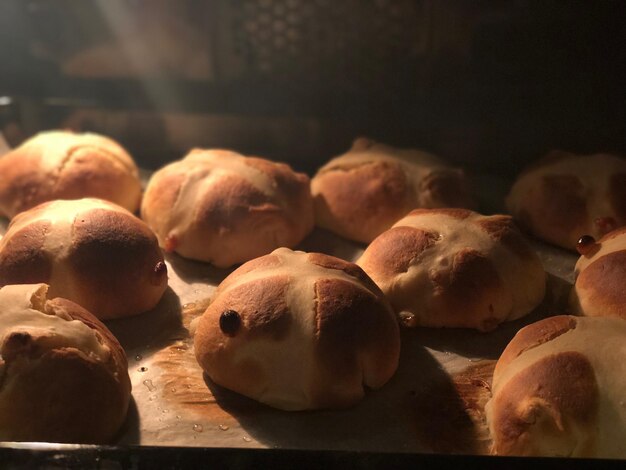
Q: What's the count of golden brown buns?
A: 10